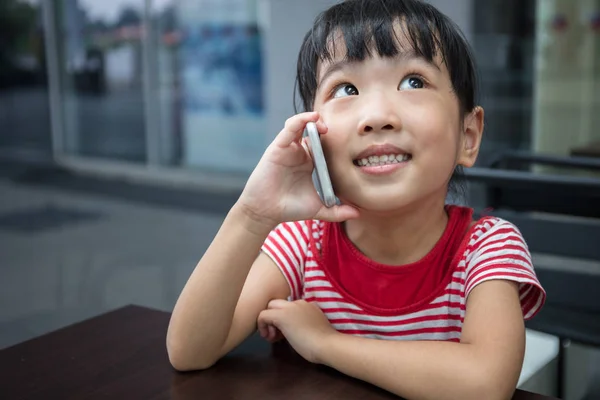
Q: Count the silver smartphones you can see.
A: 1